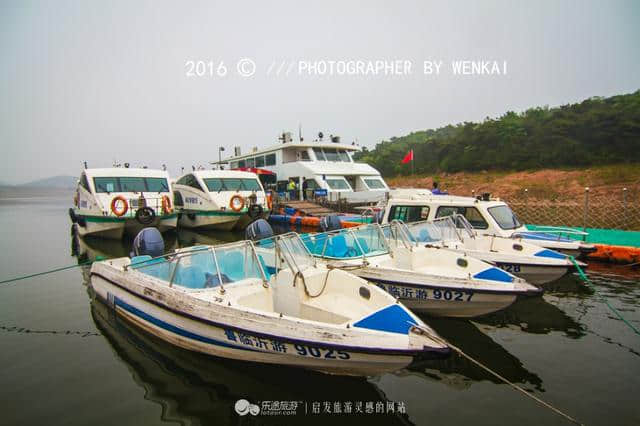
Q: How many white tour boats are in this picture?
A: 7